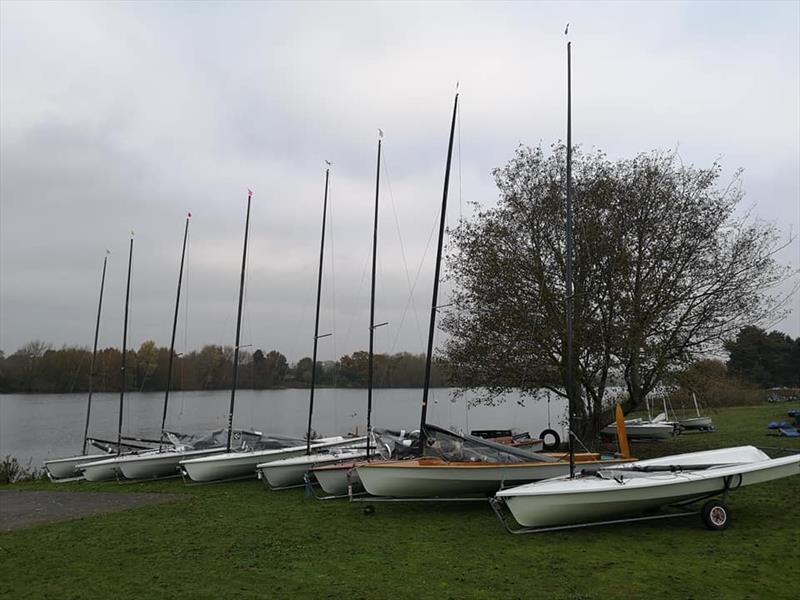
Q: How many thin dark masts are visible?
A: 8